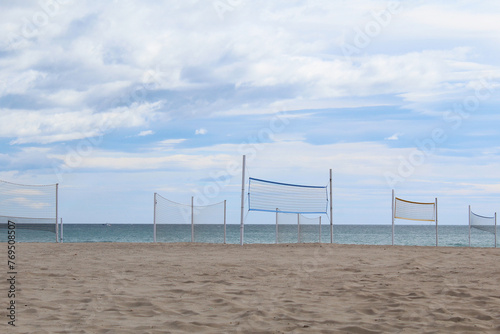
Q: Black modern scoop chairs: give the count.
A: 0